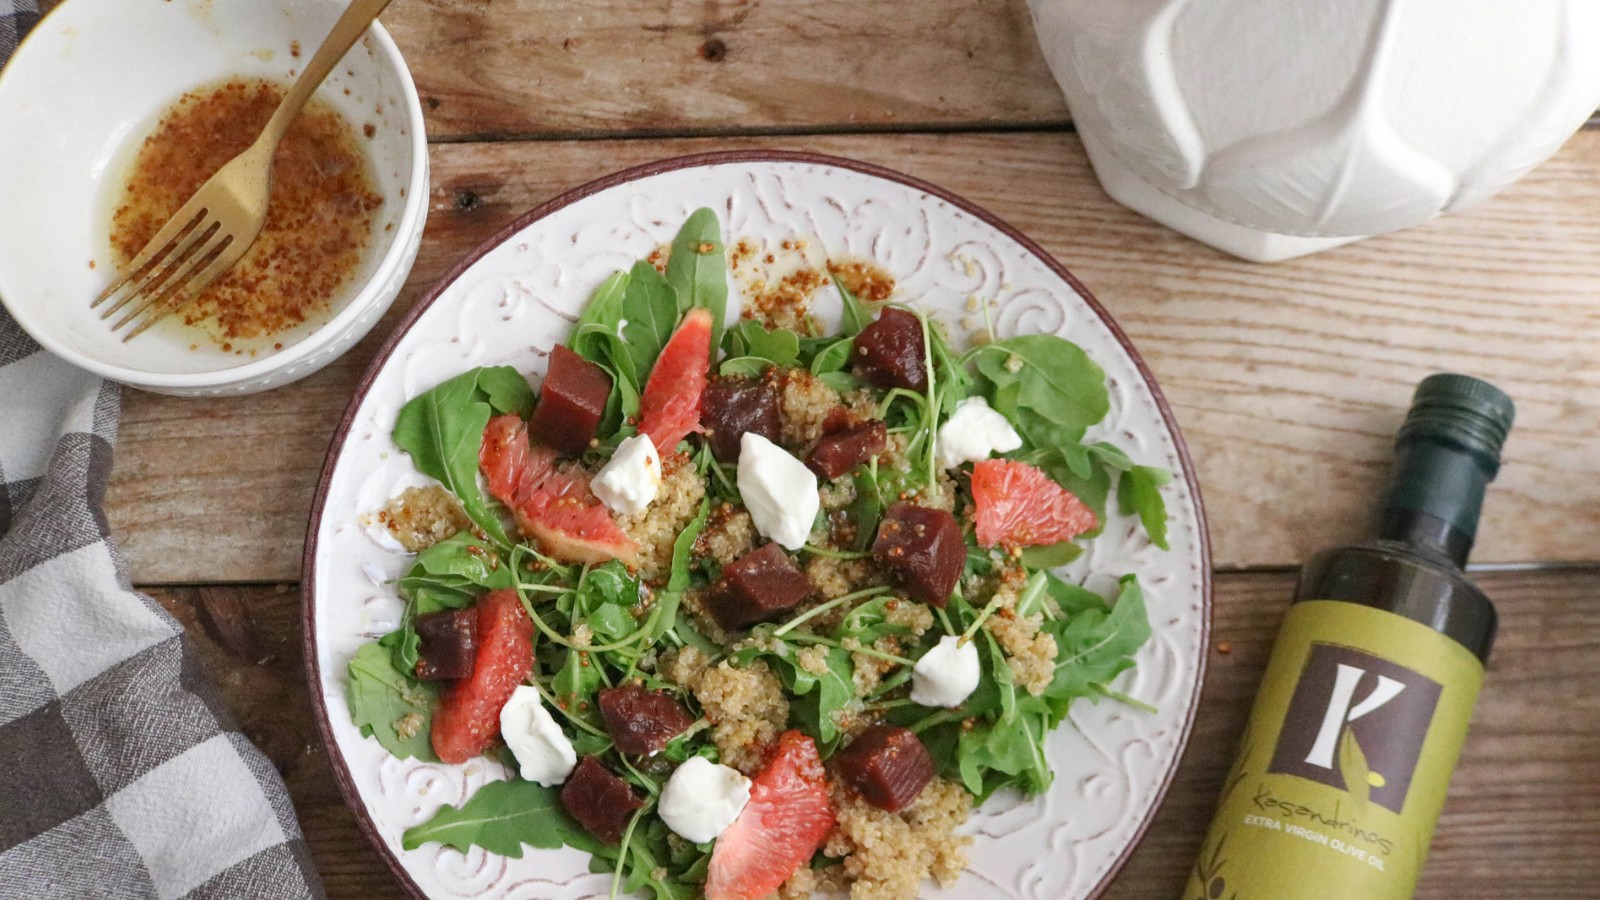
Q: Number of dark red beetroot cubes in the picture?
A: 10